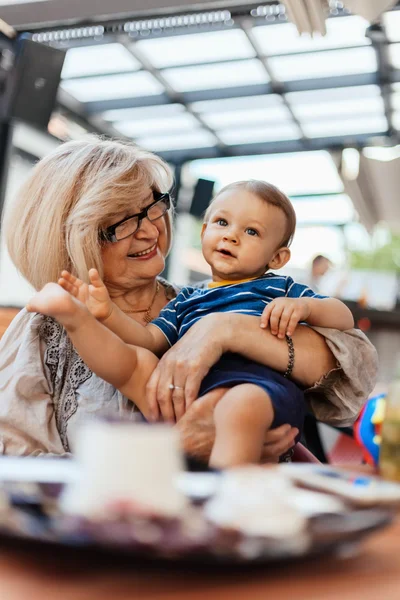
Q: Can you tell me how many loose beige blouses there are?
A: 1